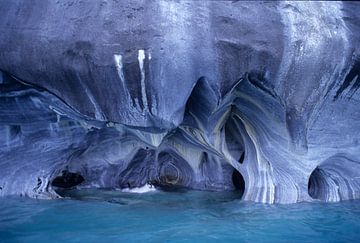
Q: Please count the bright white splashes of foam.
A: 1